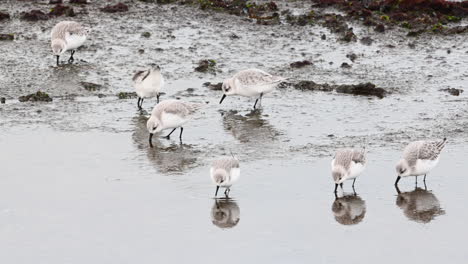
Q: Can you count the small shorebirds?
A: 7